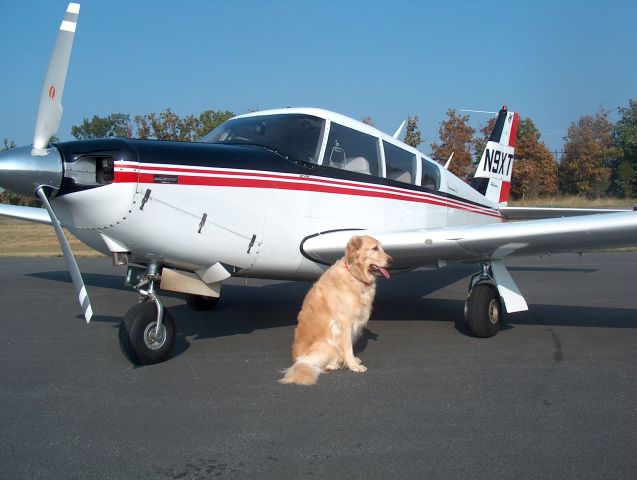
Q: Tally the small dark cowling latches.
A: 3